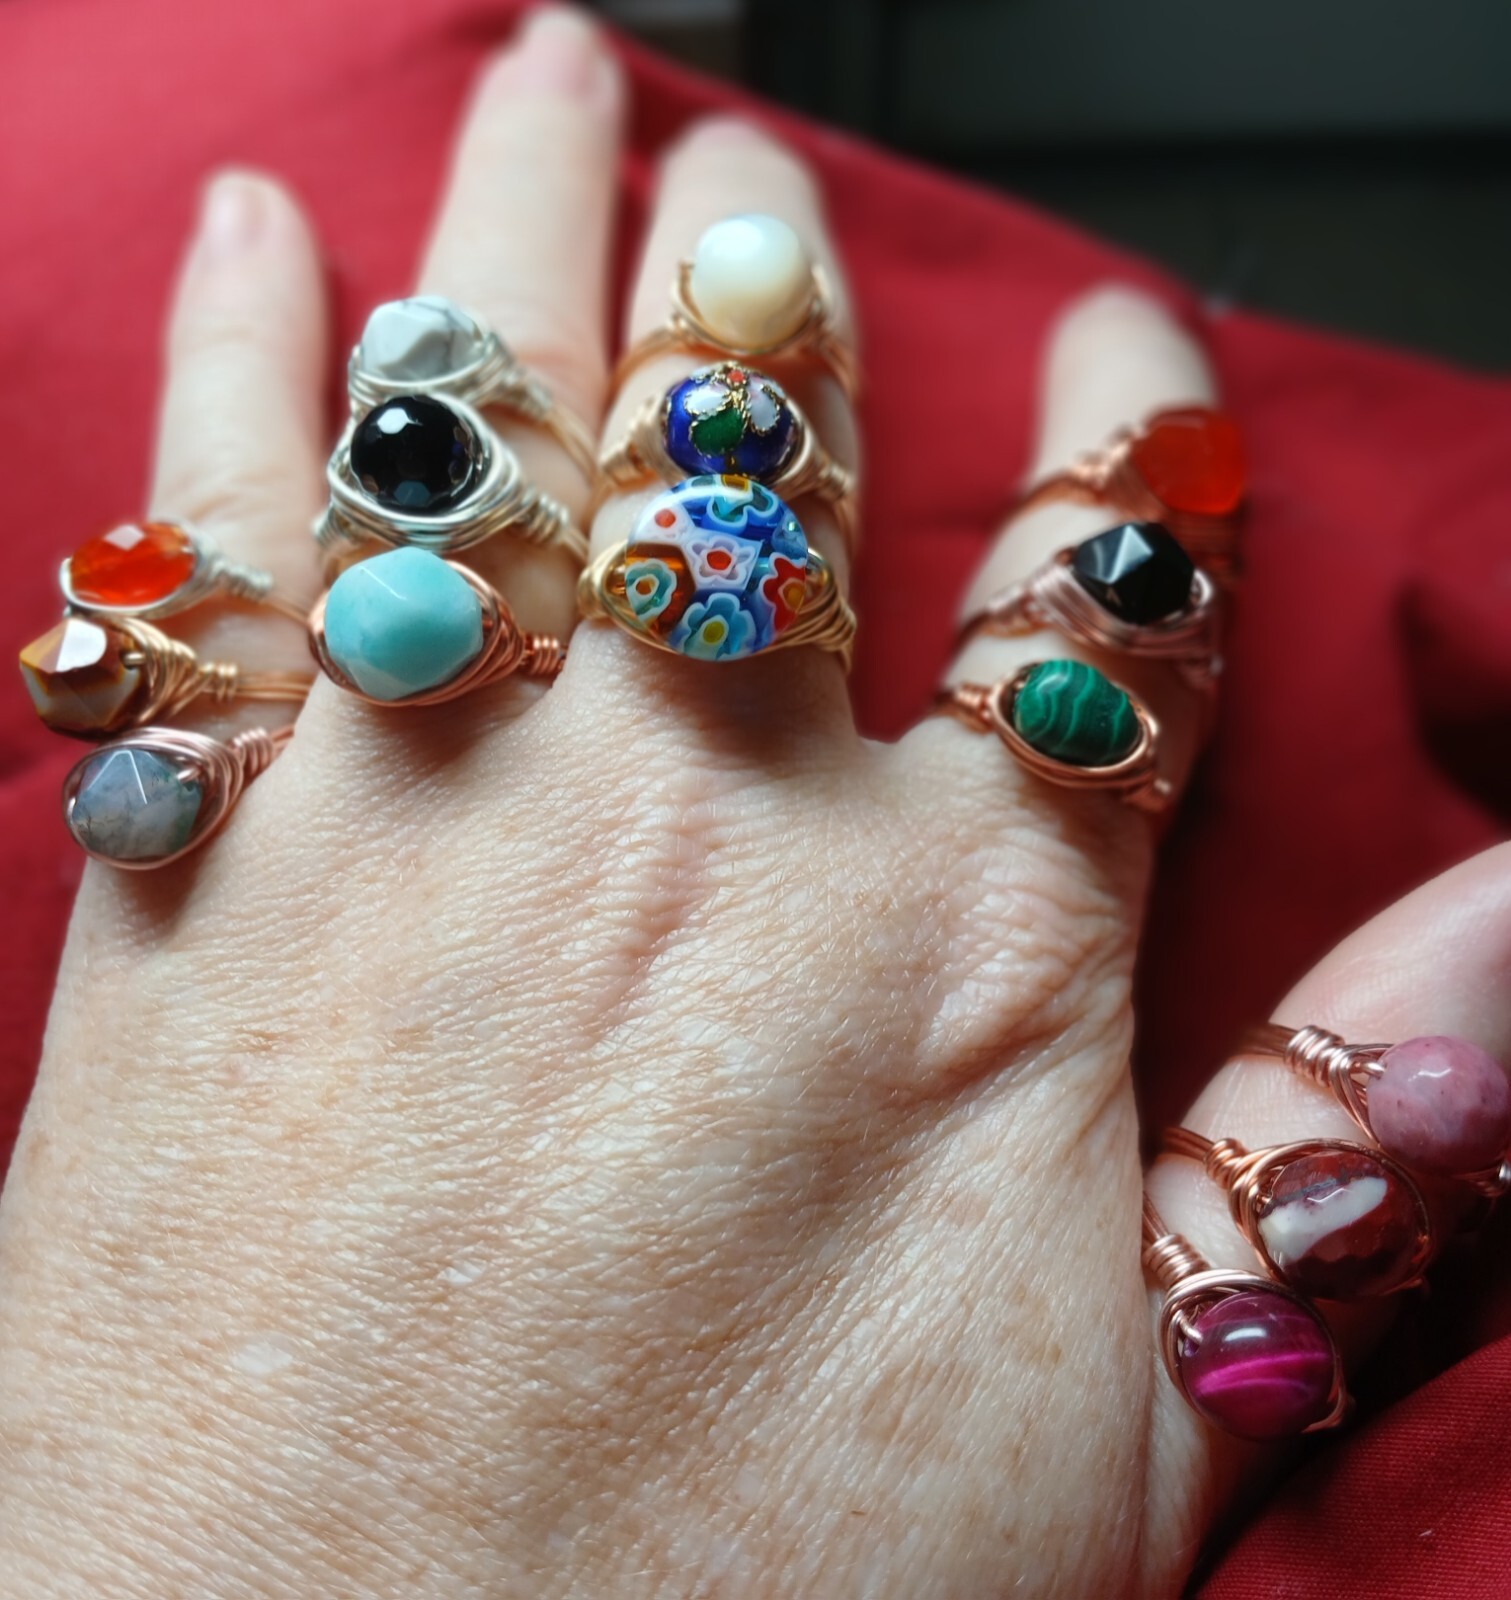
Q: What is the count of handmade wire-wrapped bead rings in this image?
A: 15